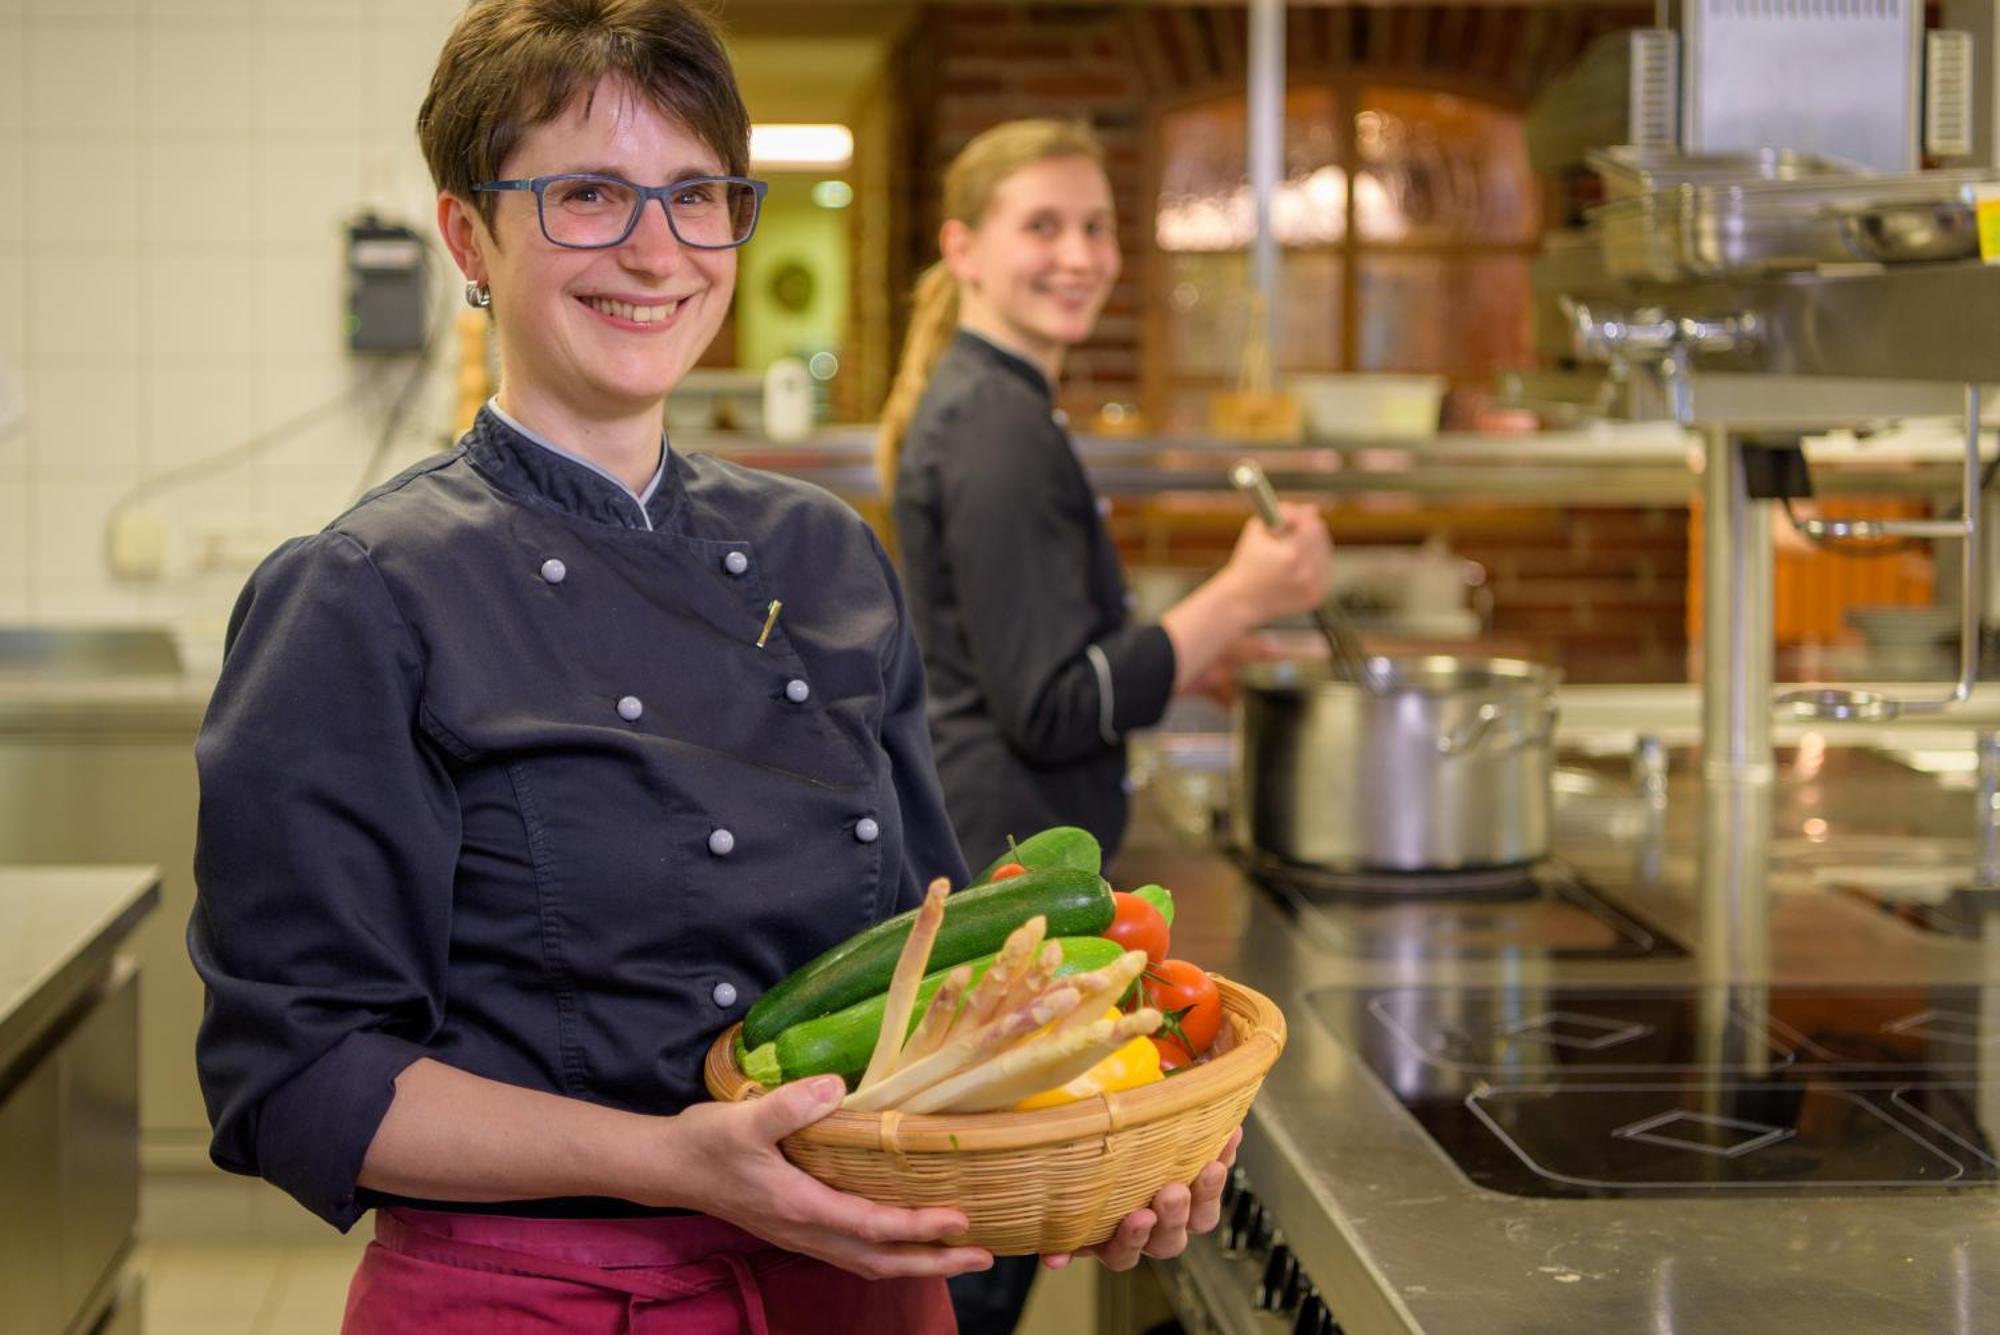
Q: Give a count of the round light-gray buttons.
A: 7